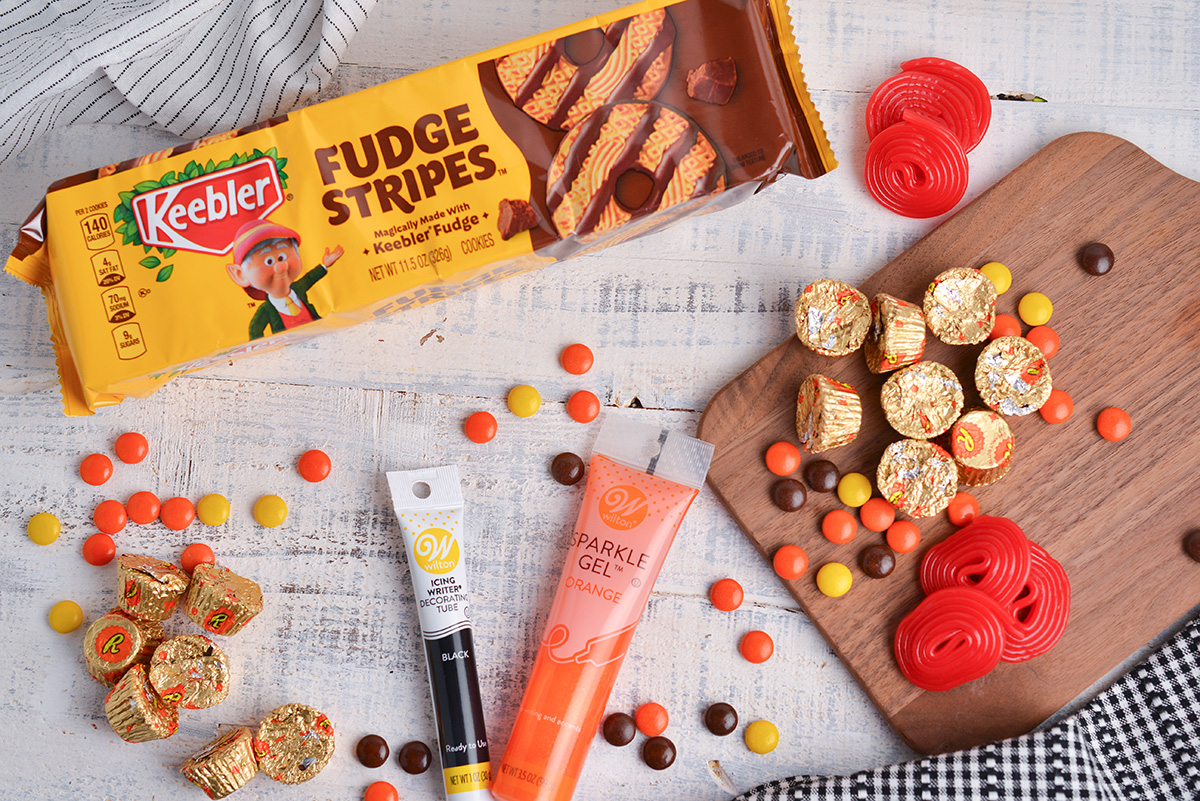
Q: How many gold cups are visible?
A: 15